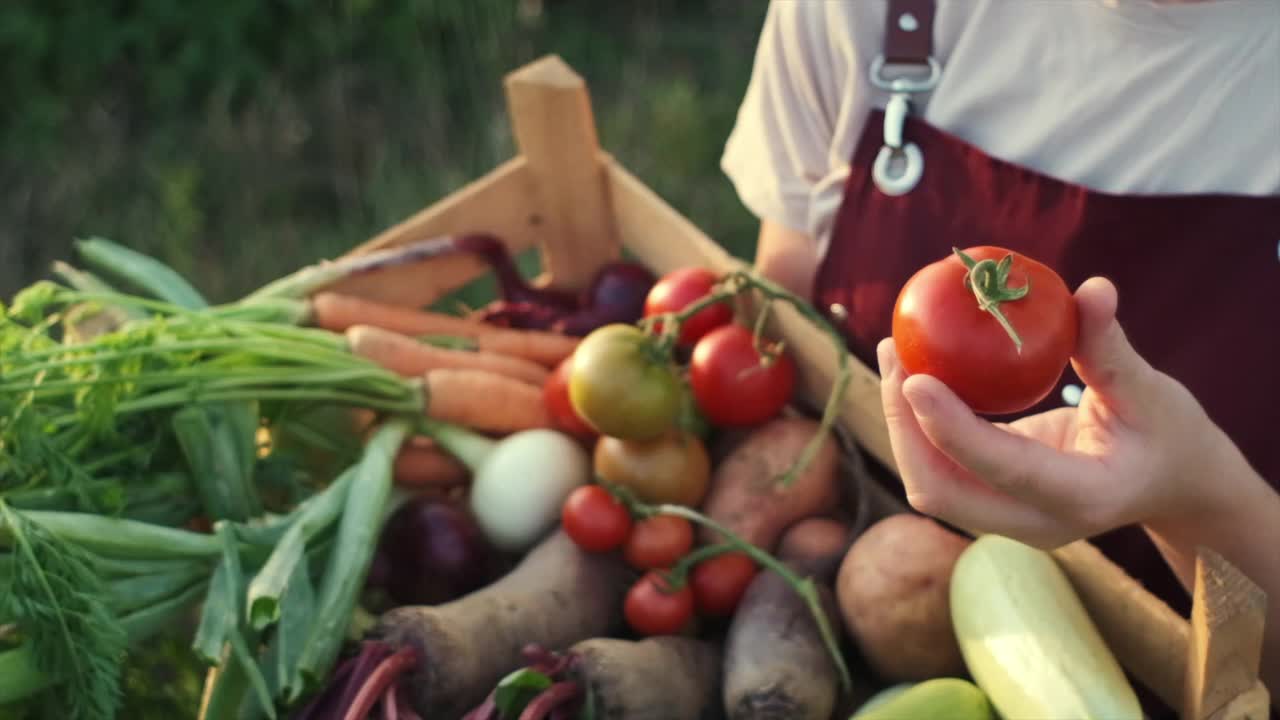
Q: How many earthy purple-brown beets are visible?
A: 3